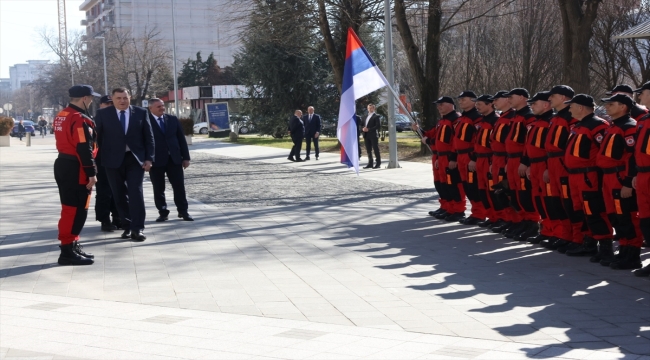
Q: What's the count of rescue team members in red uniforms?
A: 13